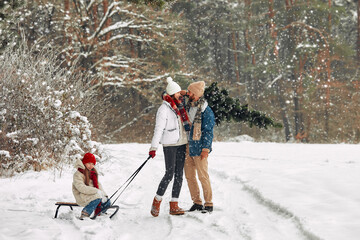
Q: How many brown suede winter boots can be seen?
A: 2